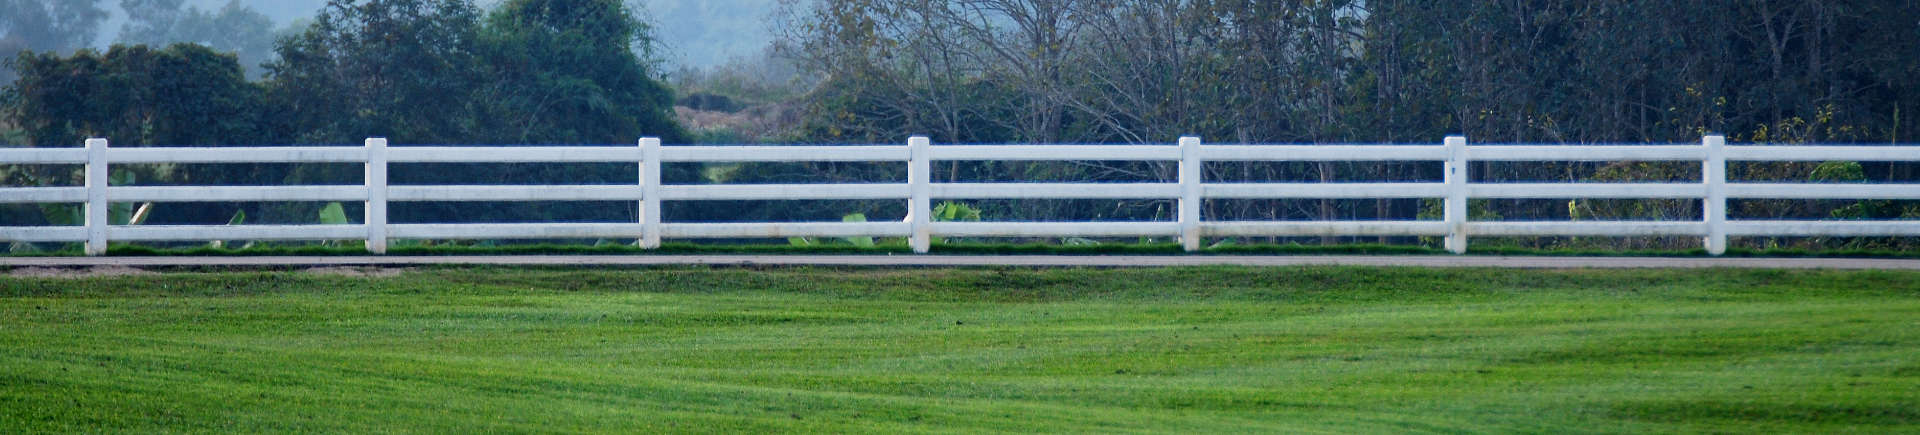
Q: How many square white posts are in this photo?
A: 7